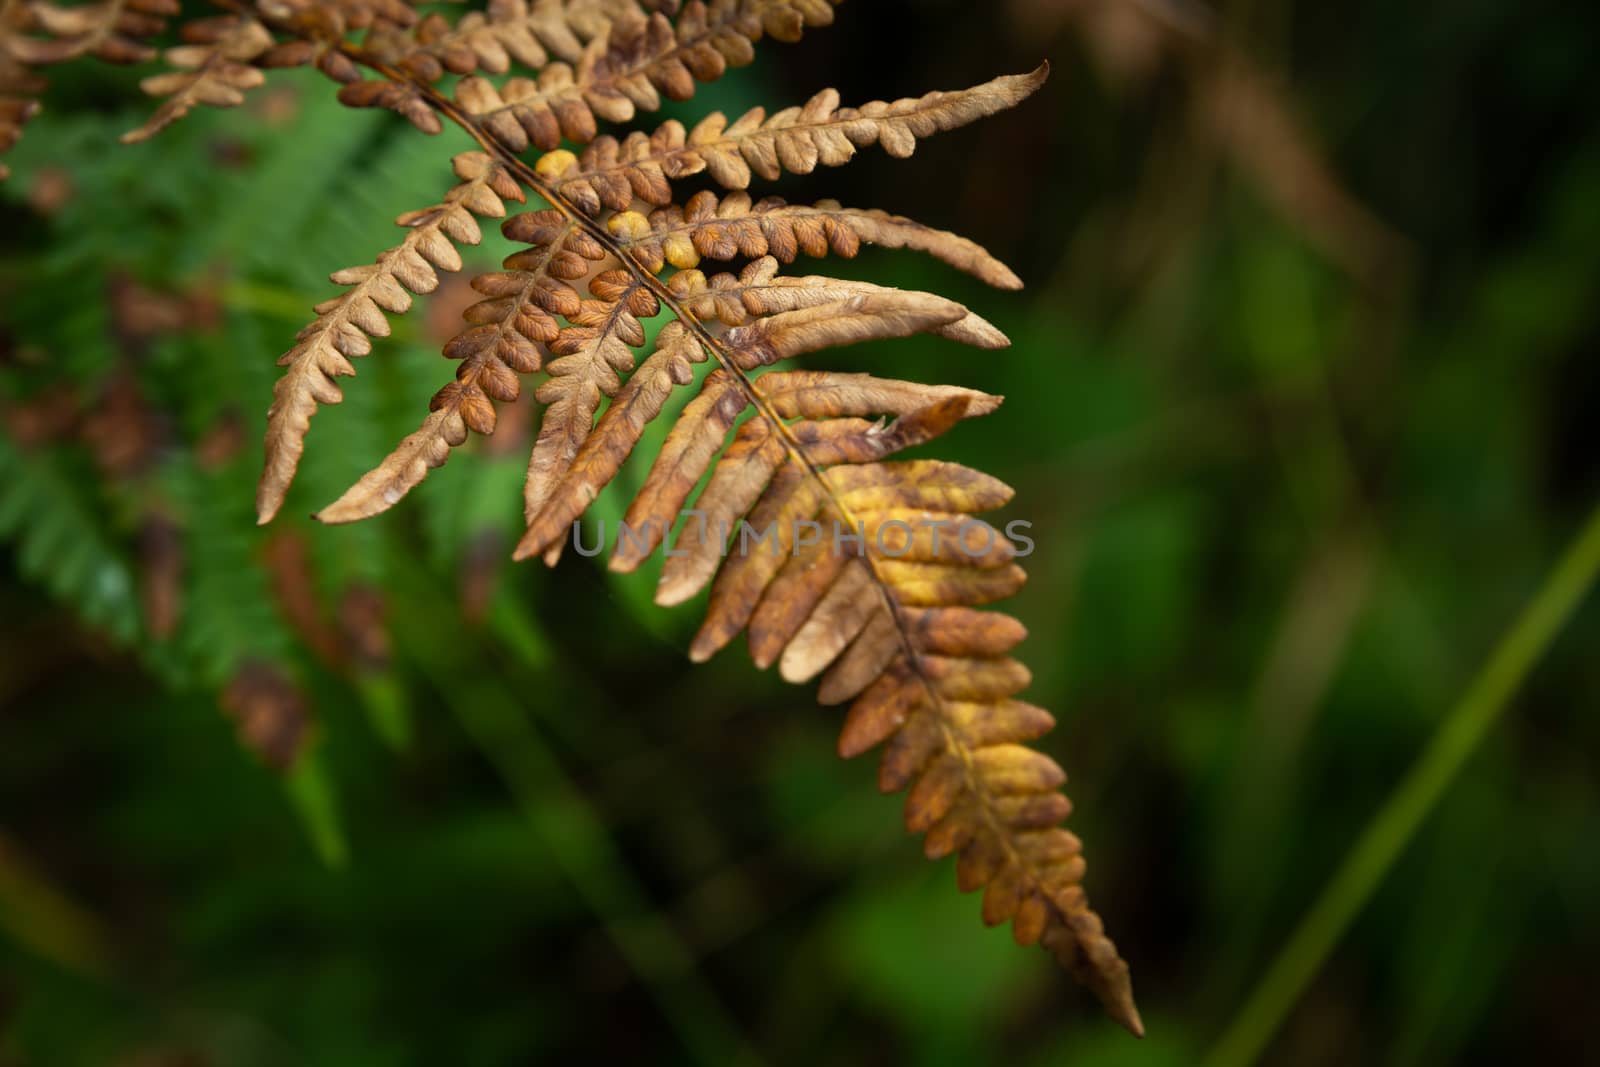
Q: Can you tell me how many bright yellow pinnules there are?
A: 3